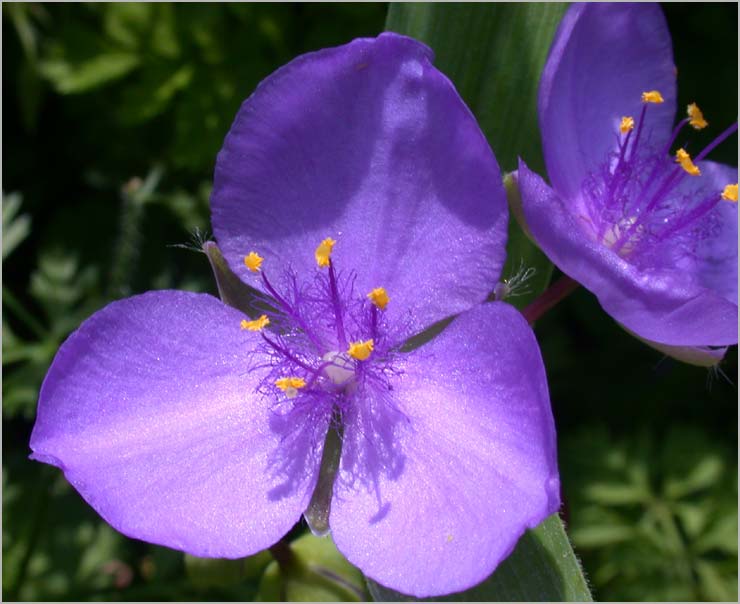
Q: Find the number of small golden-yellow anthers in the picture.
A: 11